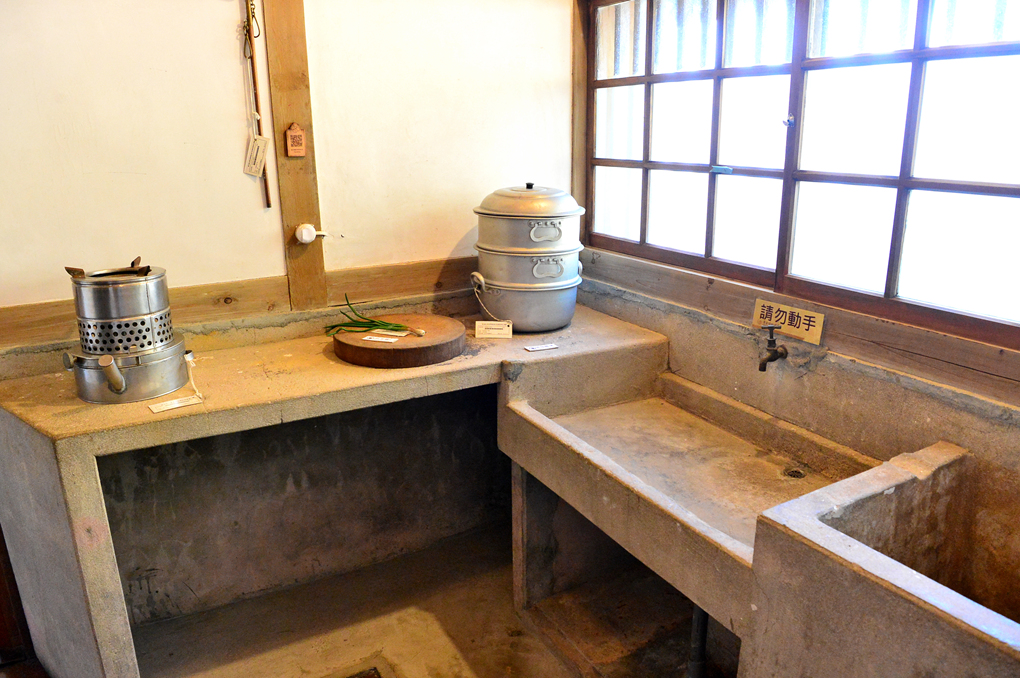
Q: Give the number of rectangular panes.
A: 15